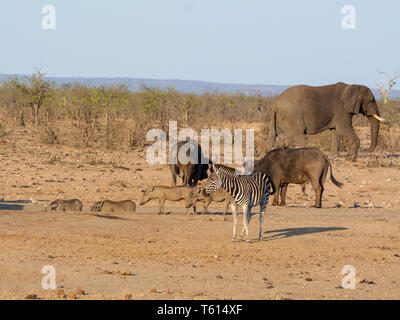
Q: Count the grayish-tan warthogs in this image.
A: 4